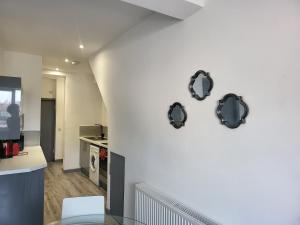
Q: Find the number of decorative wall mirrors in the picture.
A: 3